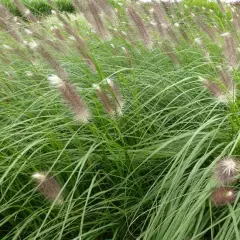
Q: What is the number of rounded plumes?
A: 2